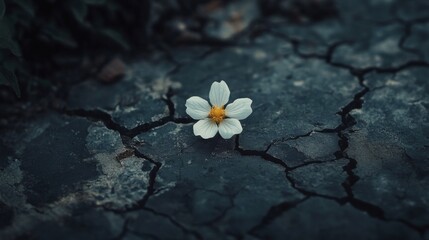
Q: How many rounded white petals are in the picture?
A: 5